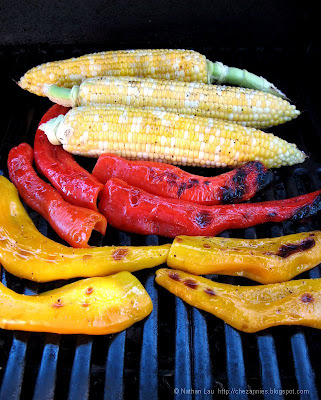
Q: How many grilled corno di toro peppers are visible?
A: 8